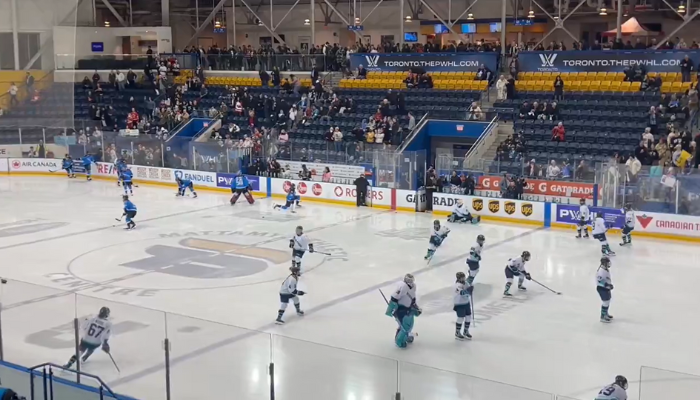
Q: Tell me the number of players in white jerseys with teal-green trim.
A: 14